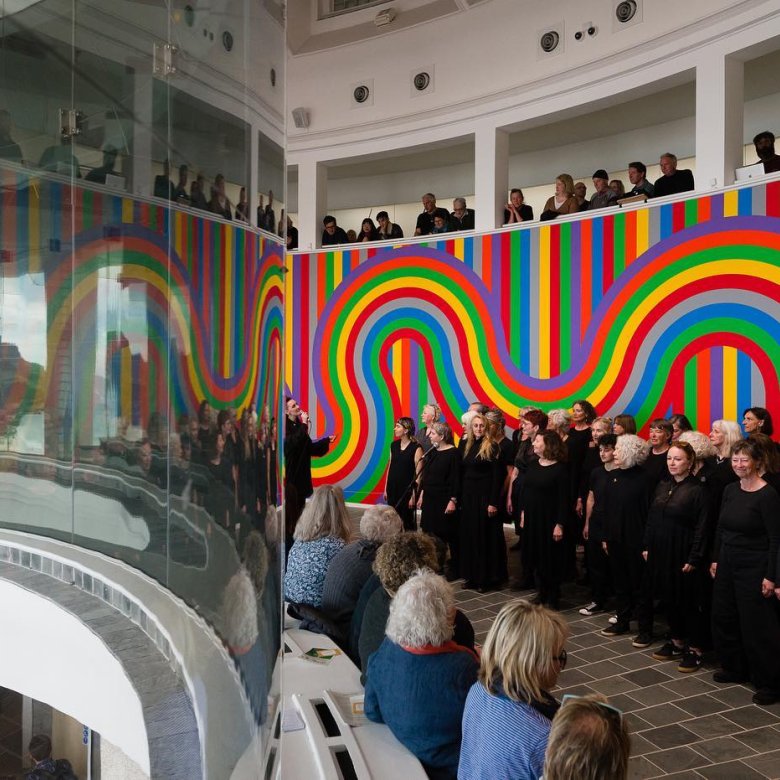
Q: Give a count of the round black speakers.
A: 4